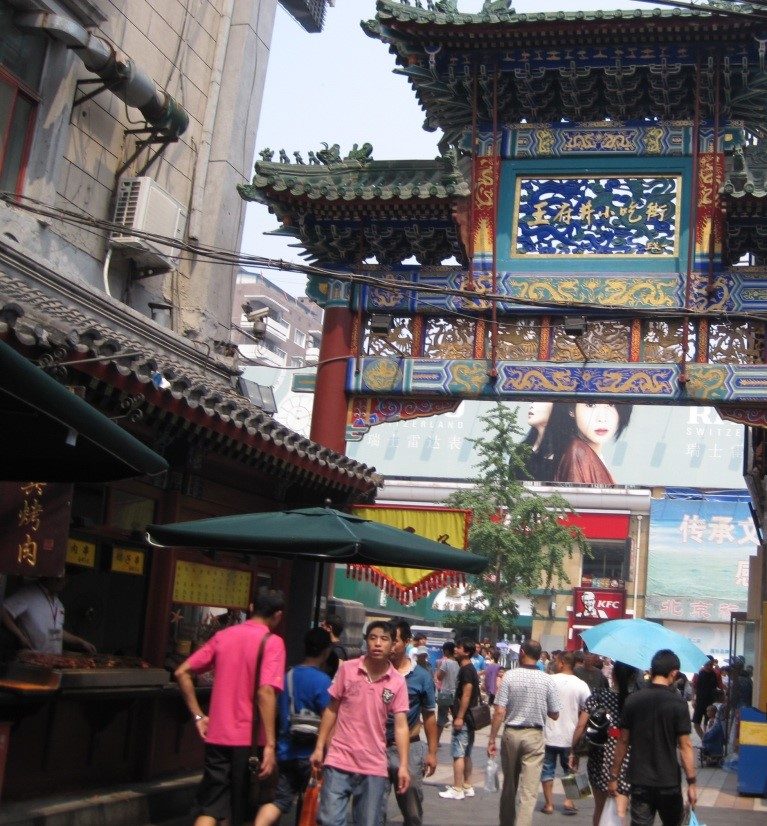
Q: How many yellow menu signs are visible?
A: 3